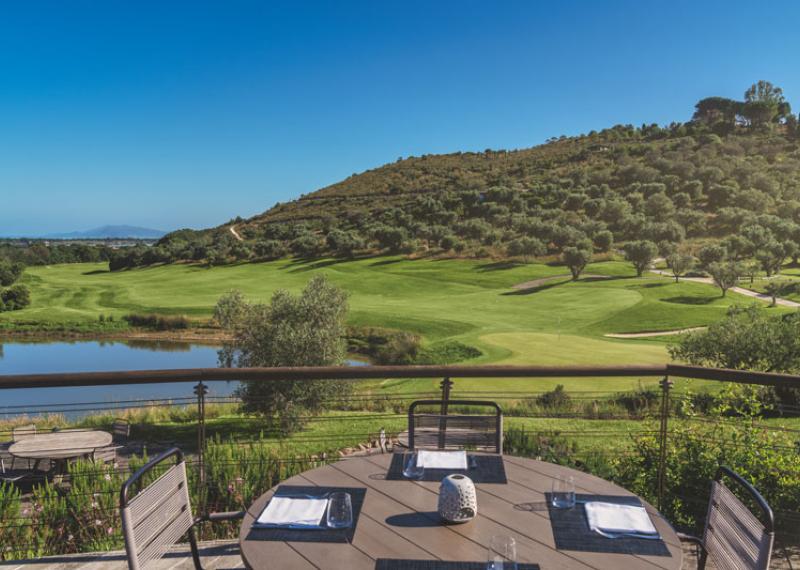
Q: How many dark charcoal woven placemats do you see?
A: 4